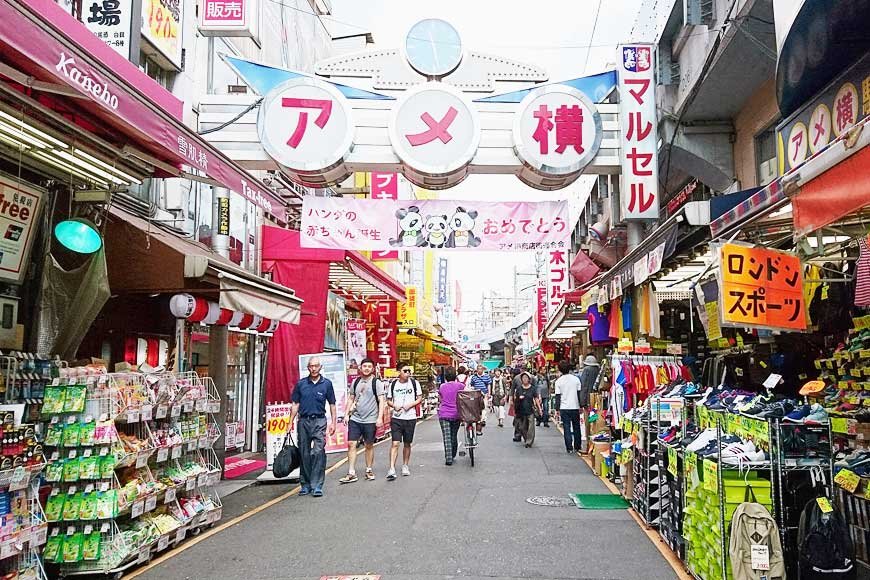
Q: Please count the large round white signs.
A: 3